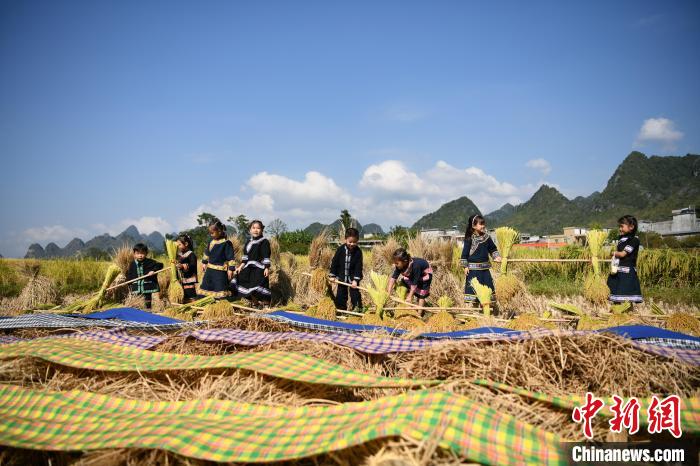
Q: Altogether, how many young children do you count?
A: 8